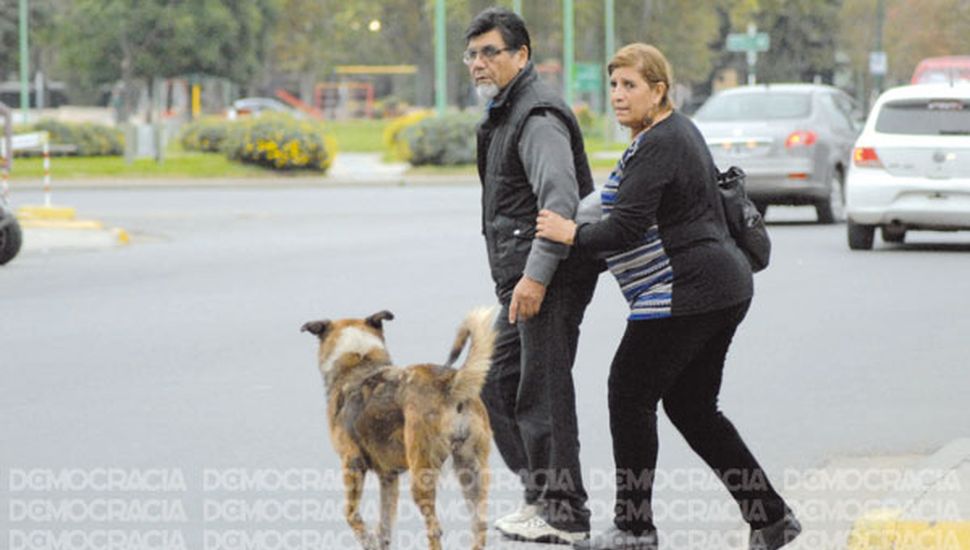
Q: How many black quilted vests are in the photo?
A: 1